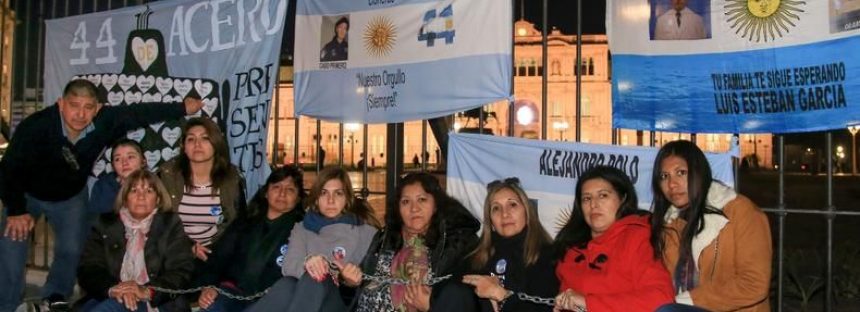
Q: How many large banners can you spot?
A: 4